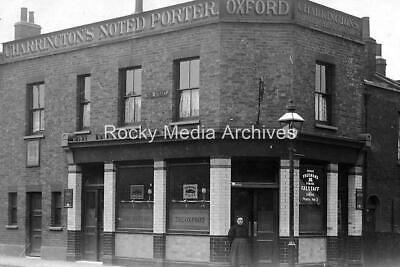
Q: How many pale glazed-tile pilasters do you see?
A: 7